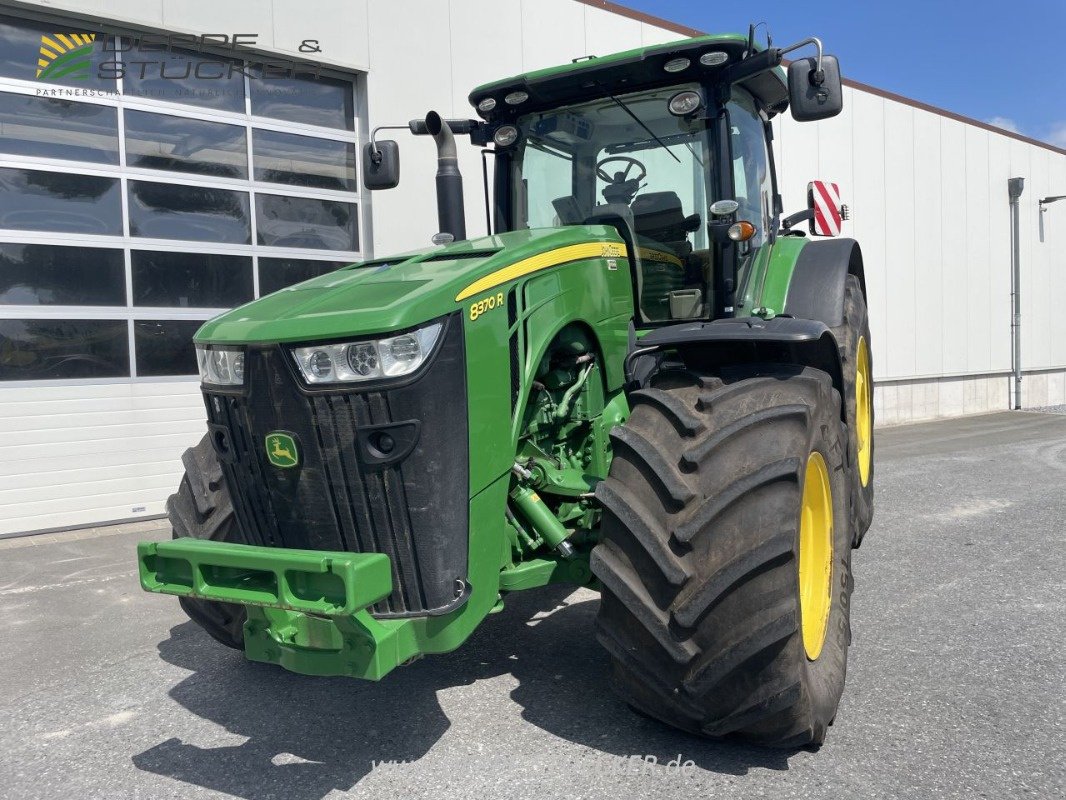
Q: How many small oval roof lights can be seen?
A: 4